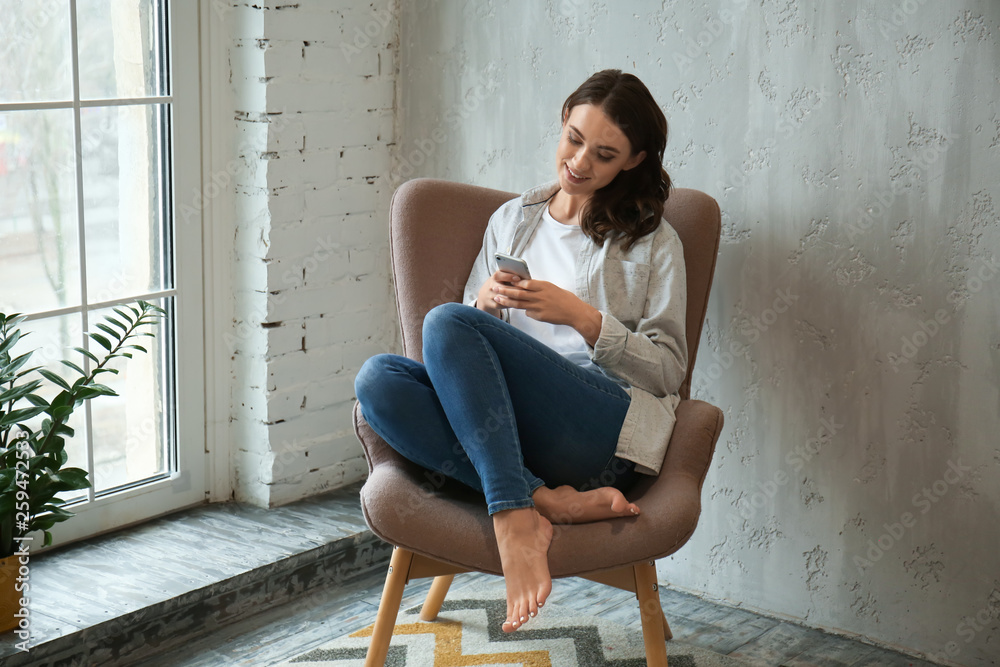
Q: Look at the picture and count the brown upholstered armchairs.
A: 1